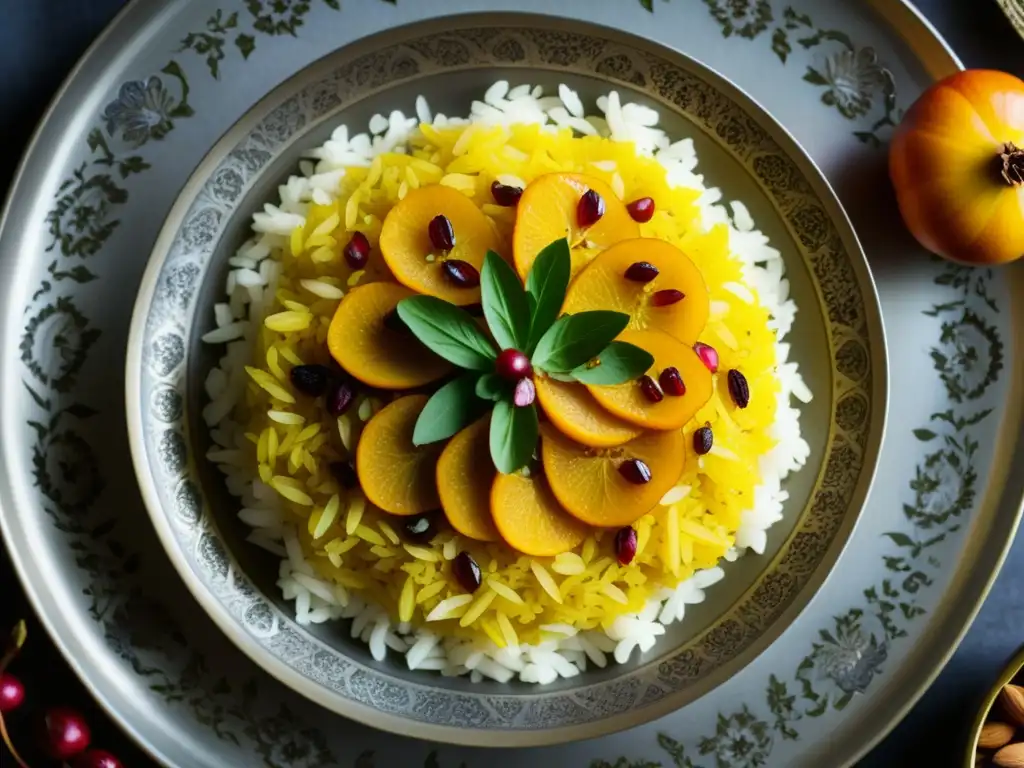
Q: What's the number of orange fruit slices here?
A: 10